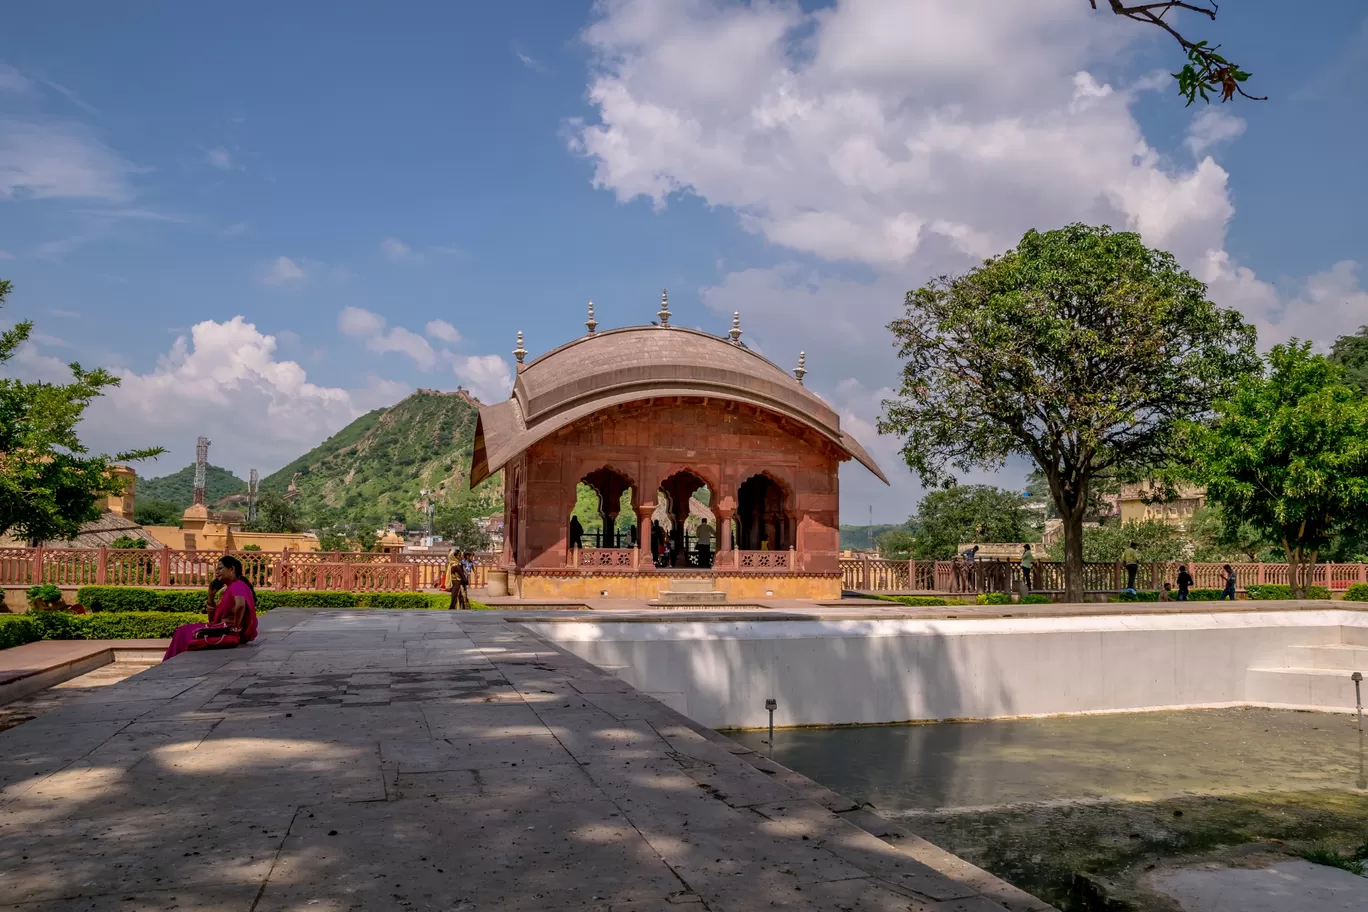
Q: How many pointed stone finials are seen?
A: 5